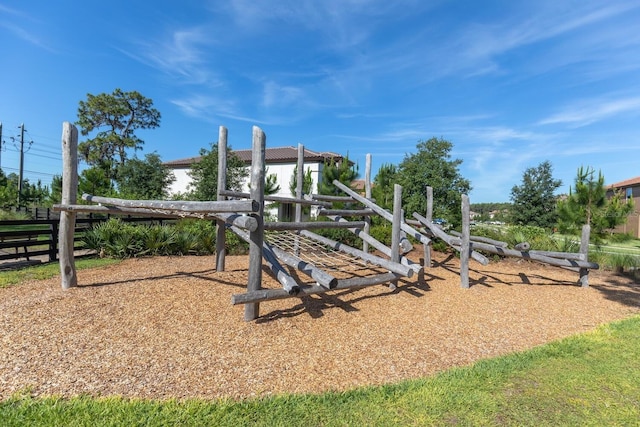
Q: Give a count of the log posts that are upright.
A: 9